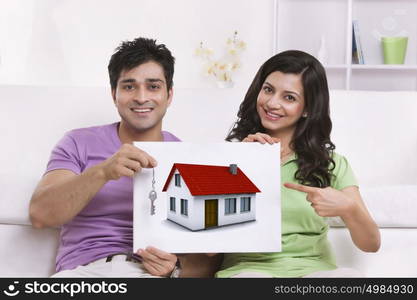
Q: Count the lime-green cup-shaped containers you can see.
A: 1